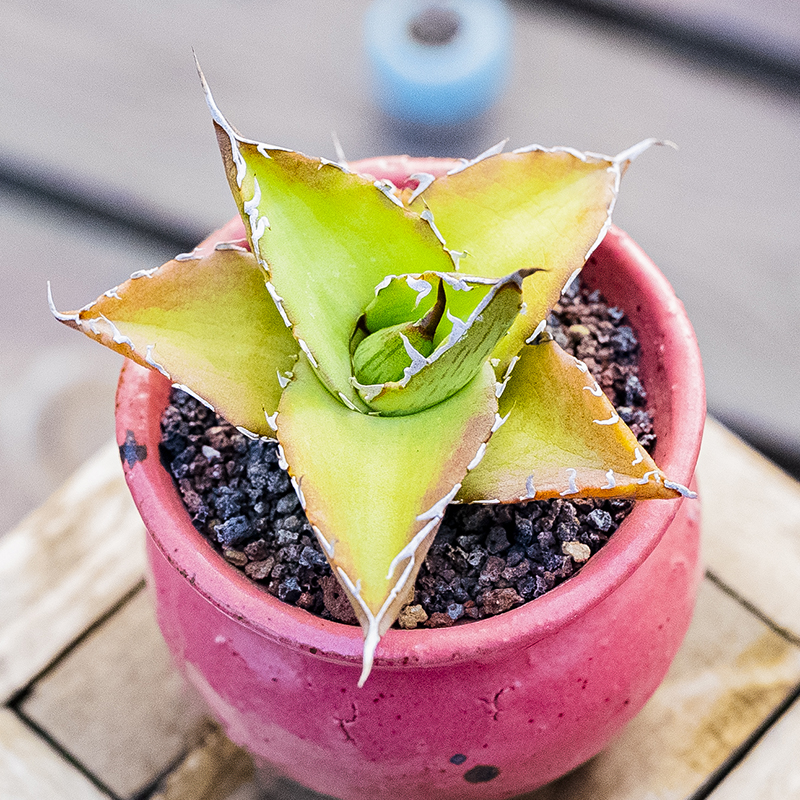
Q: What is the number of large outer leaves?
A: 5